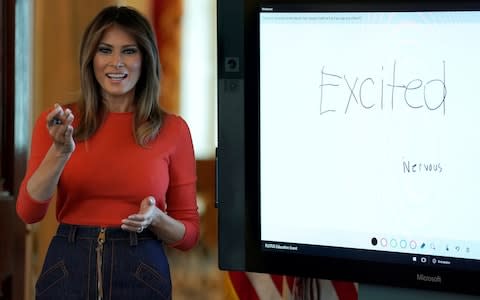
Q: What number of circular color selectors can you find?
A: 5